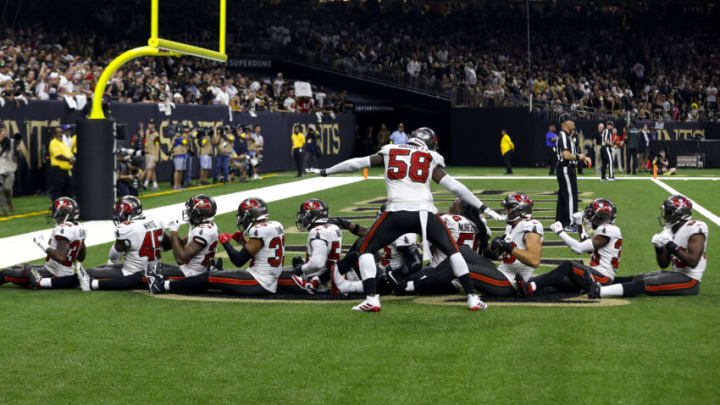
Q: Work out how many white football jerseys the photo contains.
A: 11